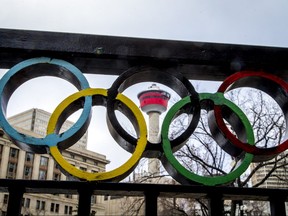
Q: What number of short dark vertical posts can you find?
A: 5